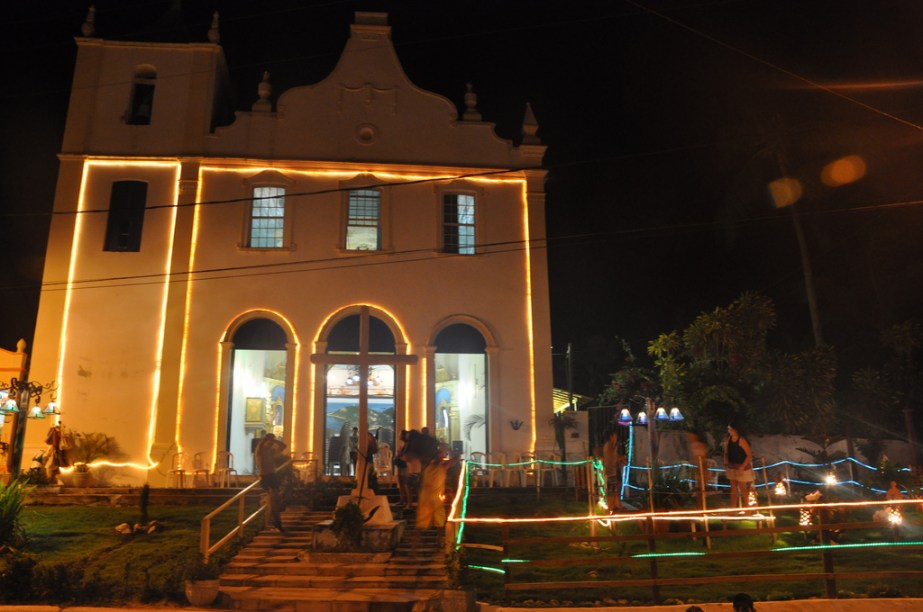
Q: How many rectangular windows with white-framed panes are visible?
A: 3